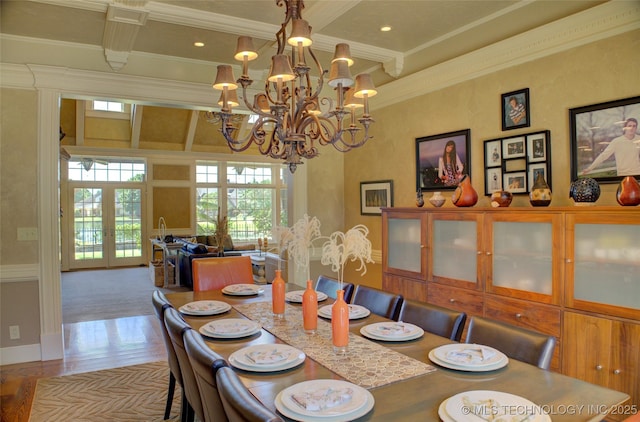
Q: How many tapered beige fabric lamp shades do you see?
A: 11